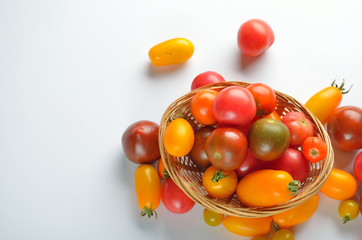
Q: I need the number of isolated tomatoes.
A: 2